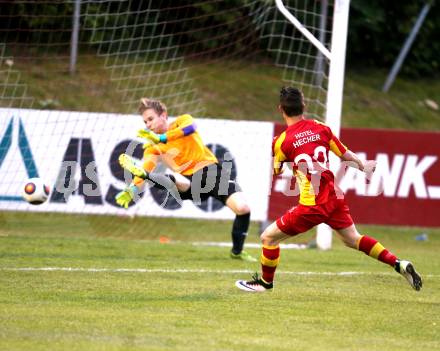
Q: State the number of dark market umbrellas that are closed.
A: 0